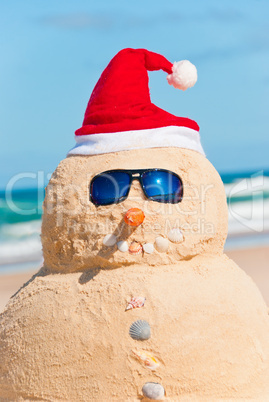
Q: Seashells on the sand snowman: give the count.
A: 10